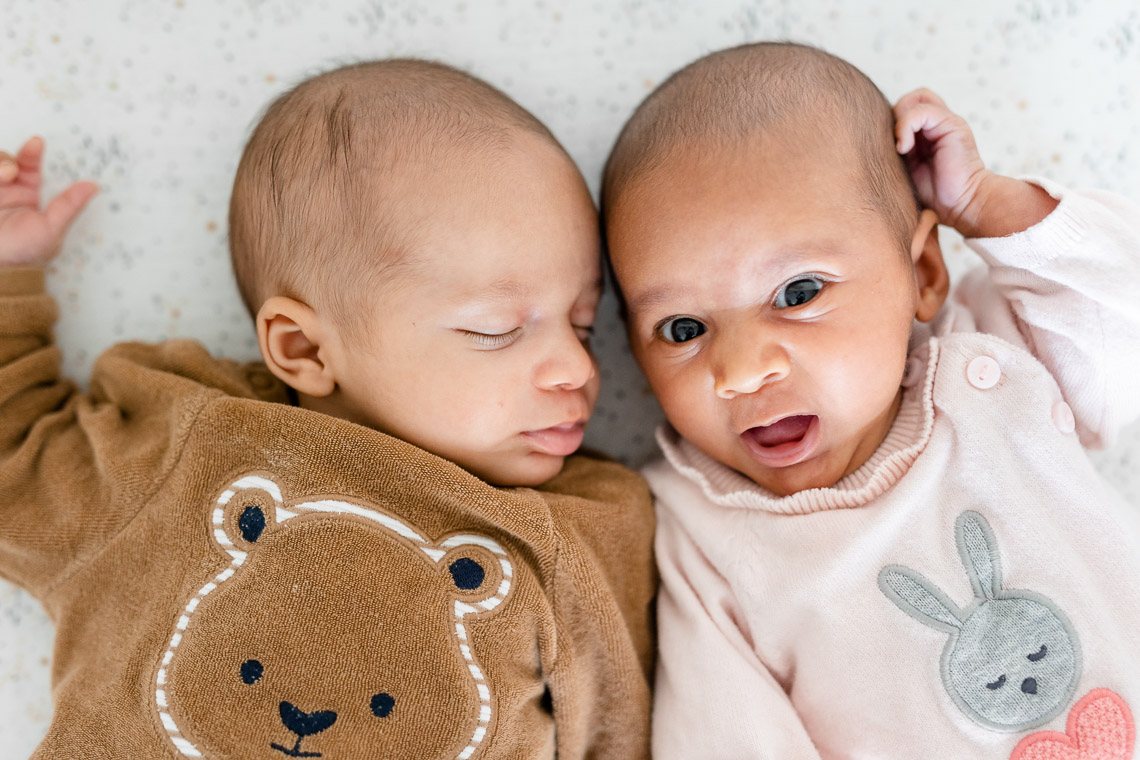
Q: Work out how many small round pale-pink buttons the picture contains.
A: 2